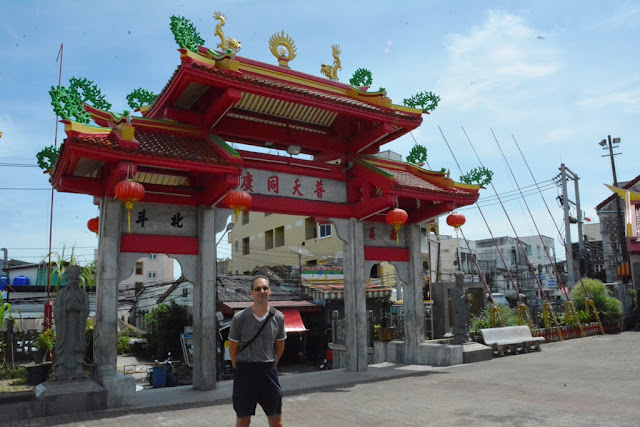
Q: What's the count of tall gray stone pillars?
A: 4